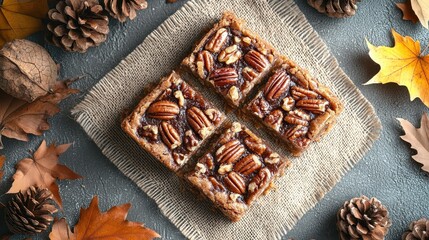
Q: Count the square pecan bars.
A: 4